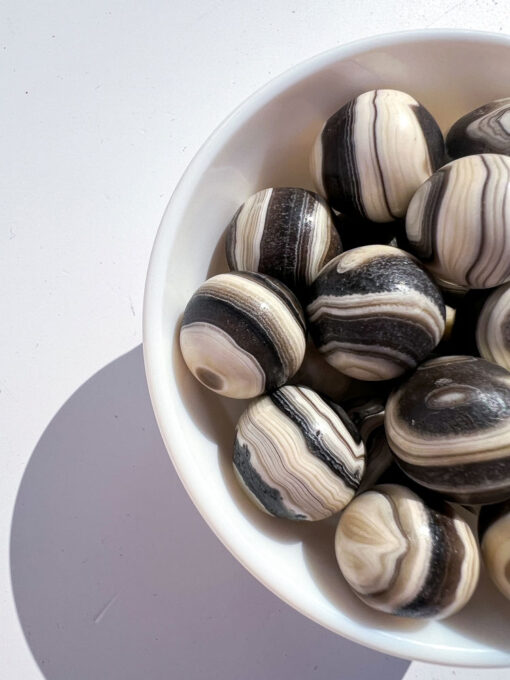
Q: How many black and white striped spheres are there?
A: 11